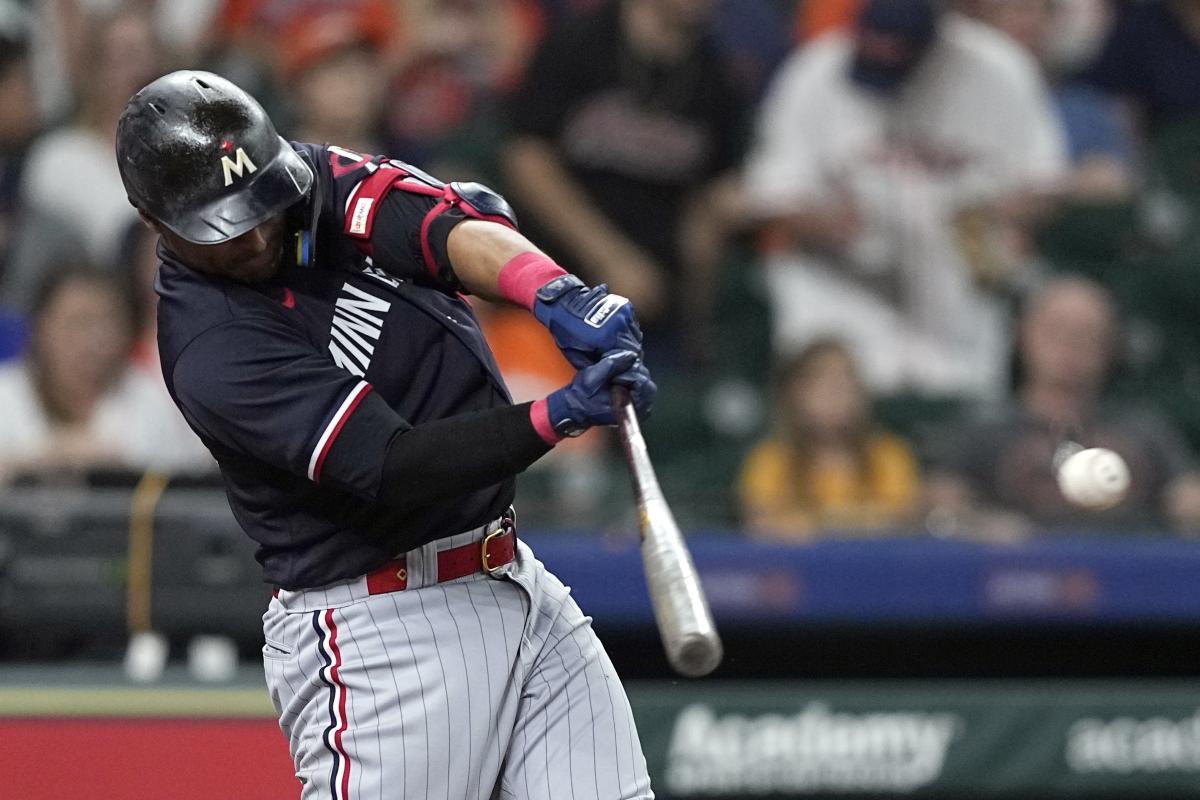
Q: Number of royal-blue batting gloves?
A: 2